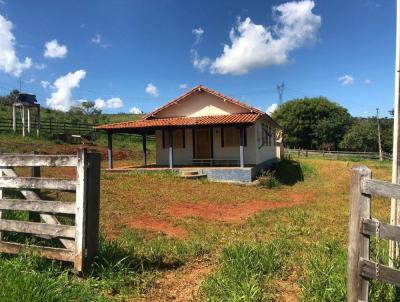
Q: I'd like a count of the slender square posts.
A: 4